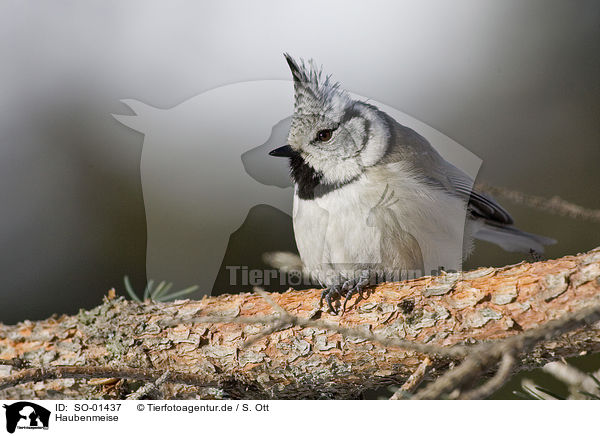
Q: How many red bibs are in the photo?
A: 0